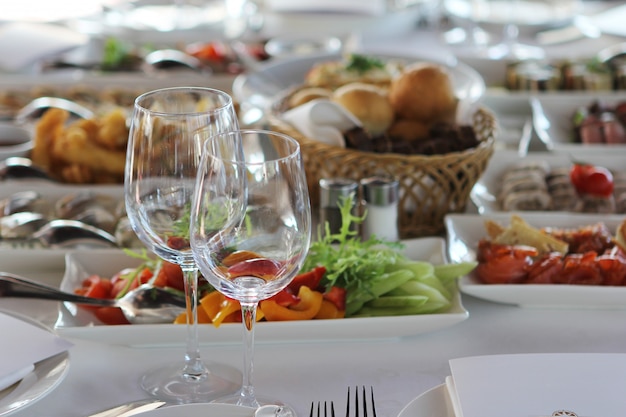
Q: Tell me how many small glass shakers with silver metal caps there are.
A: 2